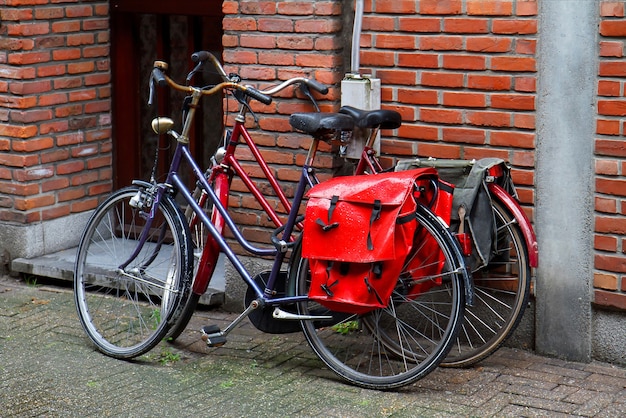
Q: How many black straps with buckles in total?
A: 4